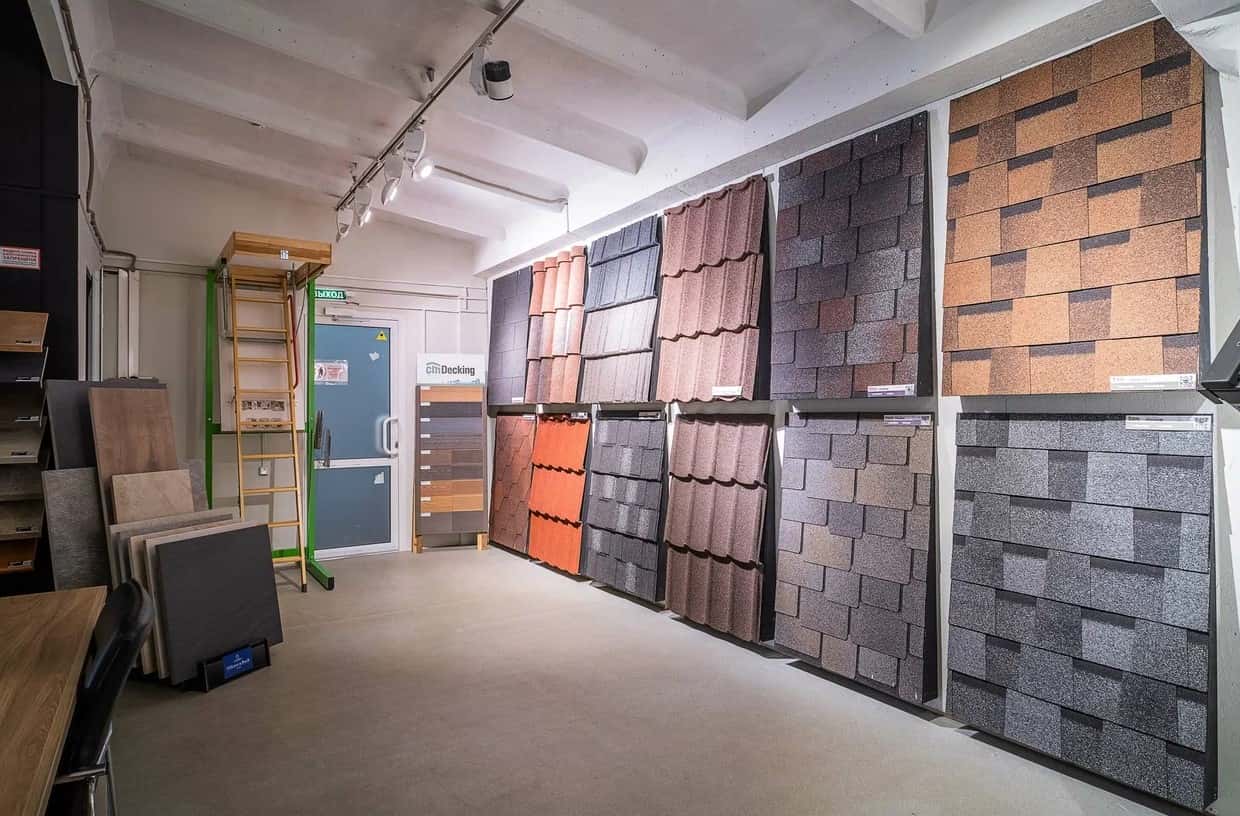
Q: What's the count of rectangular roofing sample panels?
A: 12